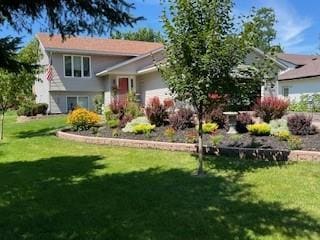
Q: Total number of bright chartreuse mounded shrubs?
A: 4